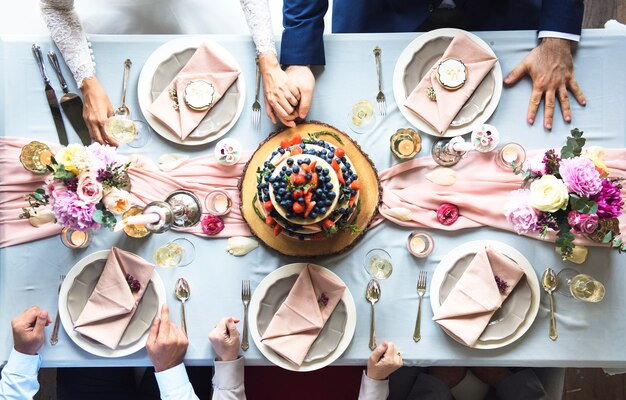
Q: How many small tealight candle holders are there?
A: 7